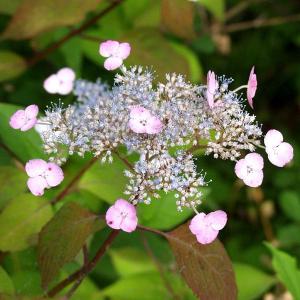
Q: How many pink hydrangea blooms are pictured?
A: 11